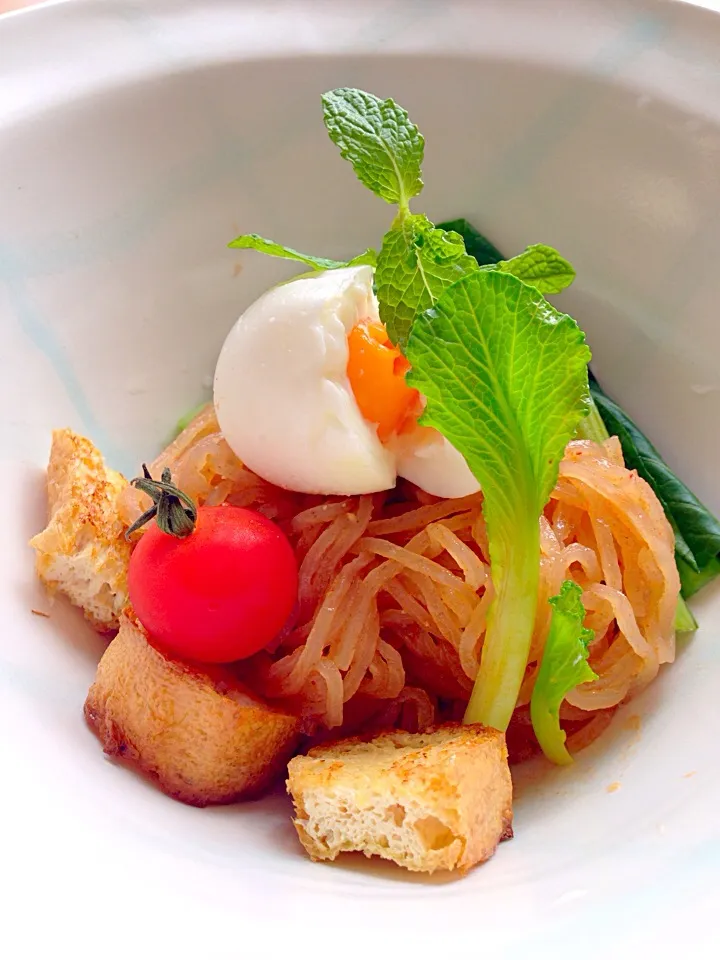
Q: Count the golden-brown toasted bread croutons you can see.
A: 3